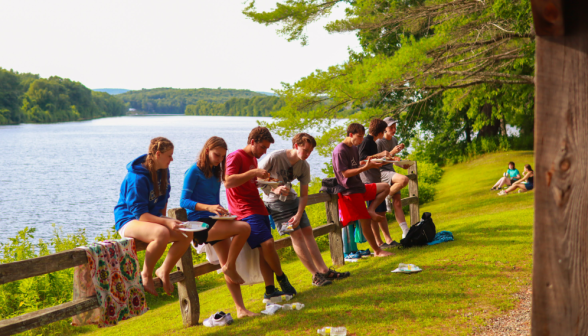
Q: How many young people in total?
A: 9